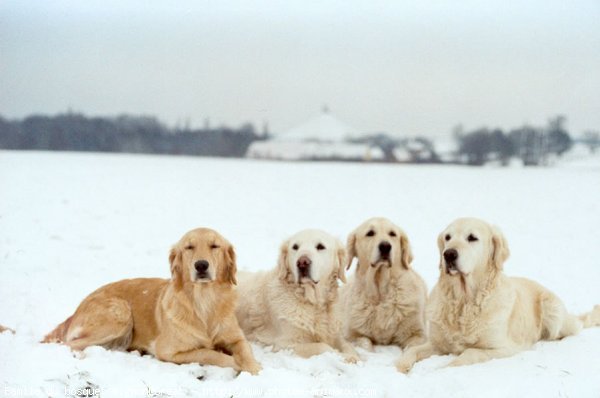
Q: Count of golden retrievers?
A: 4